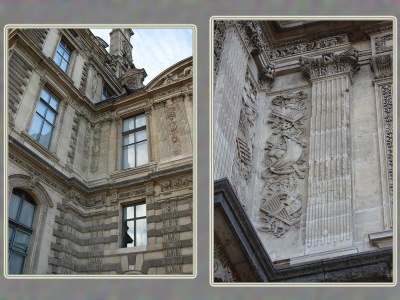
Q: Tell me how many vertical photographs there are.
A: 2